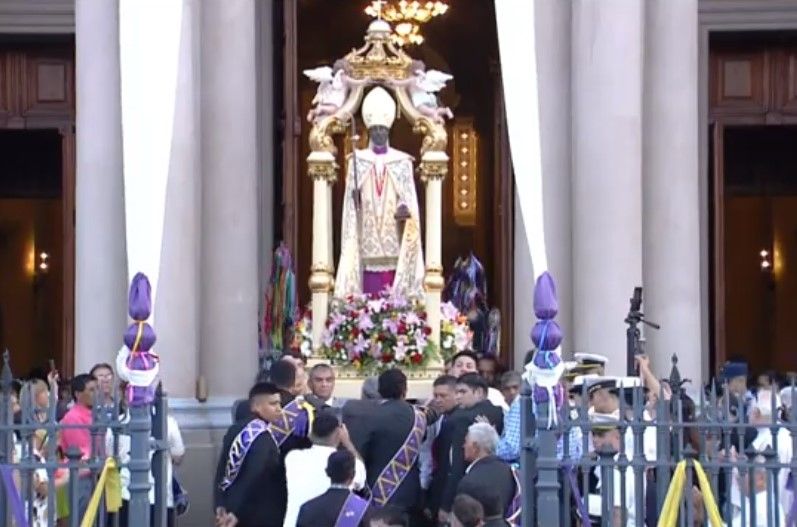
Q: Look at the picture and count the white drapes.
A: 2